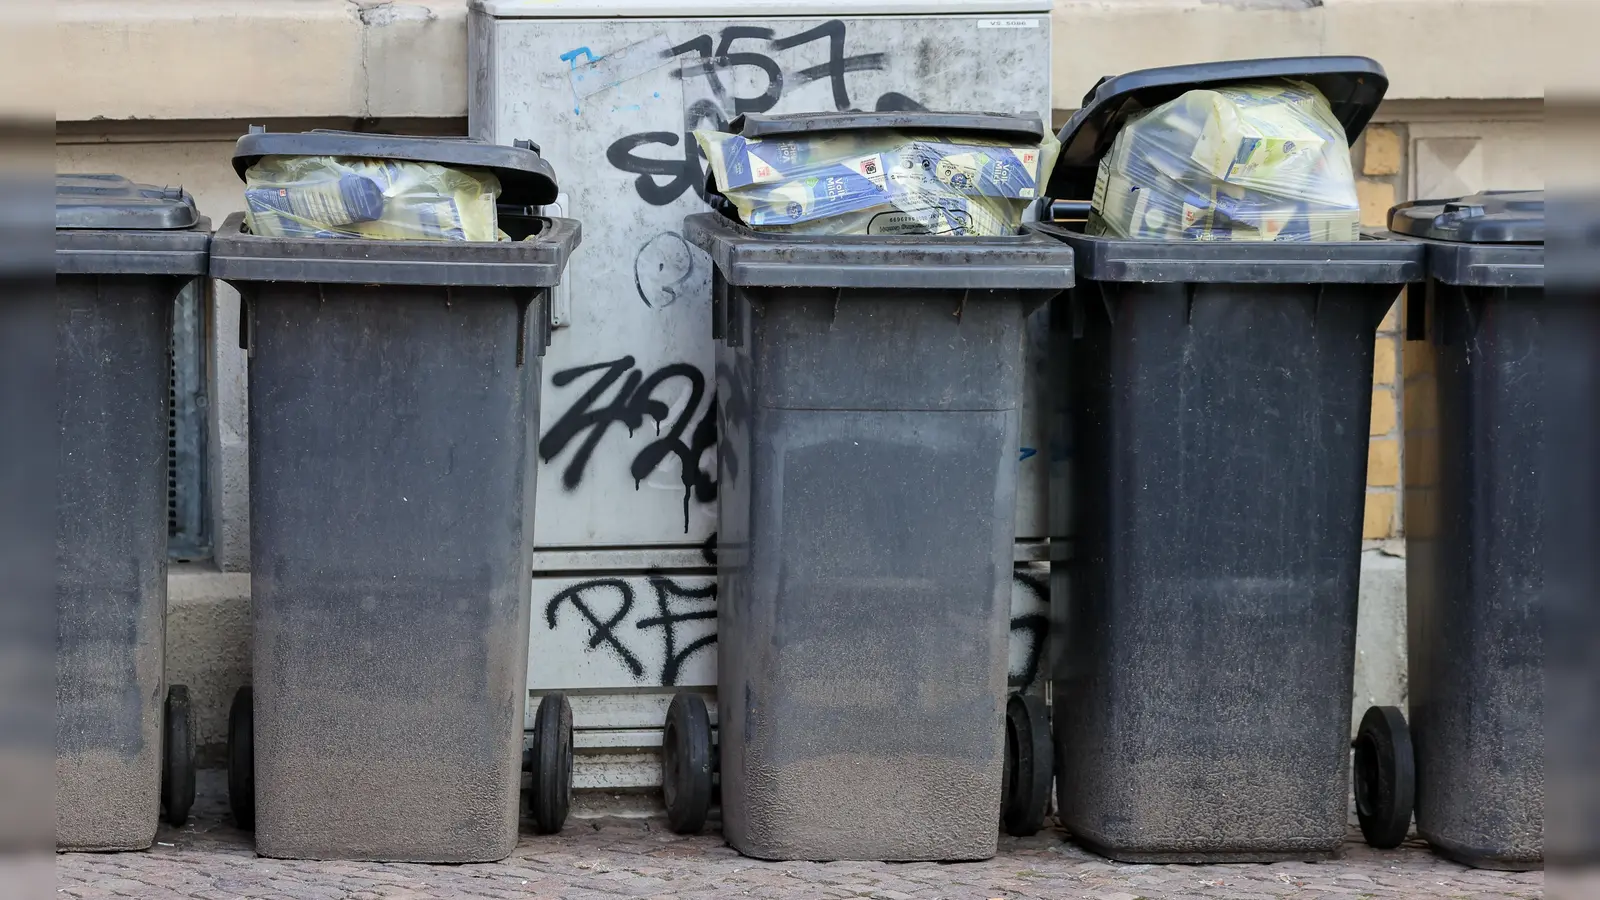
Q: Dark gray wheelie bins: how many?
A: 5